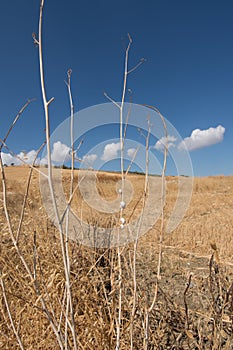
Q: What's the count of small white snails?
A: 4